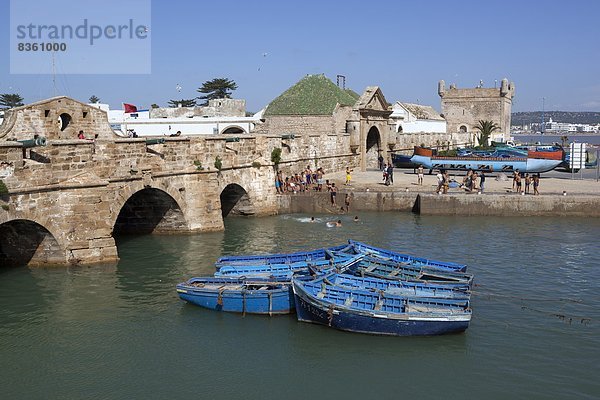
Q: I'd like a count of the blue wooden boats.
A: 7